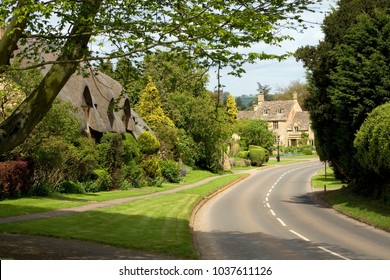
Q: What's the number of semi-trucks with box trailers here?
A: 0